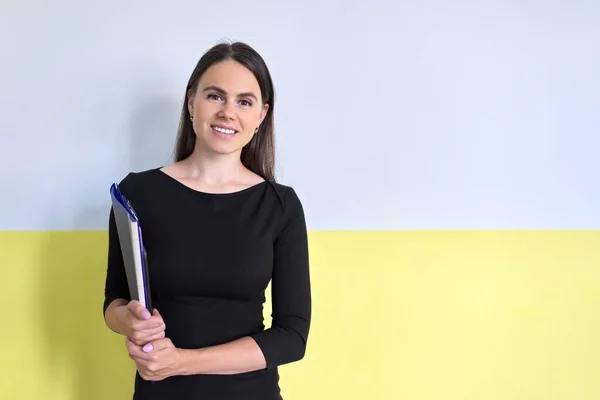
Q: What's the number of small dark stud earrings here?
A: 2